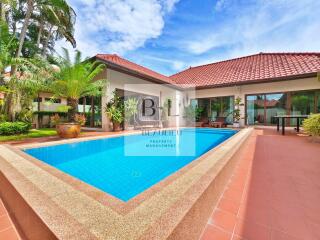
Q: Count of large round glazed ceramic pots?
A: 1